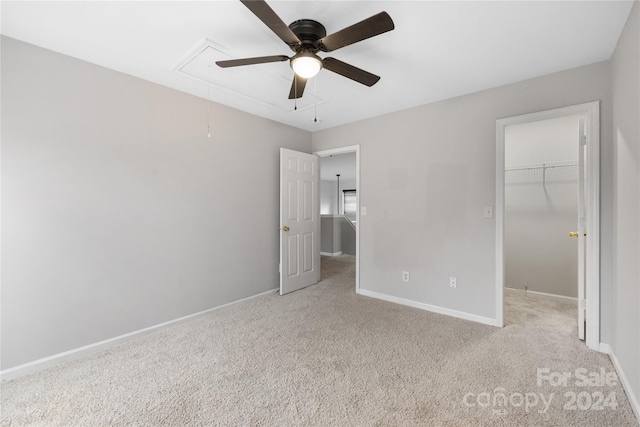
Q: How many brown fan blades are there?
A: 5